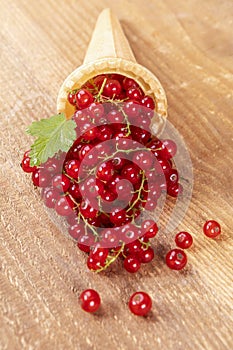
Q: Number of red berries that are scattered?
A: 5